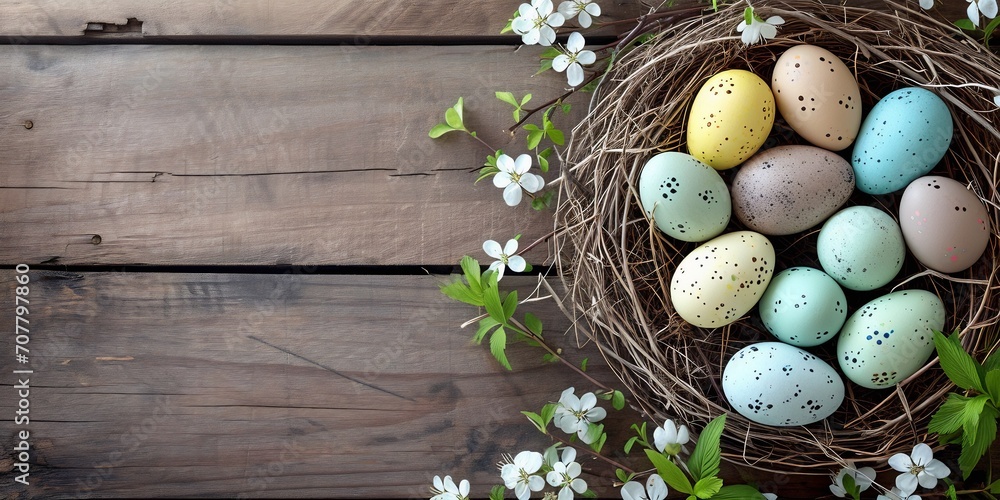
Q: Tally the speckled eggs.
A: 11